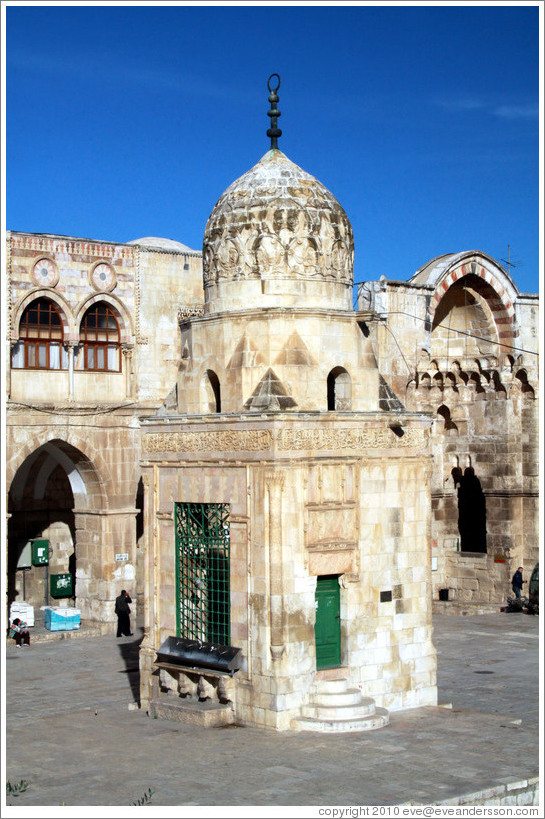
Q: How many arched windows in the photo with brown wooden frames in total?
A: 2